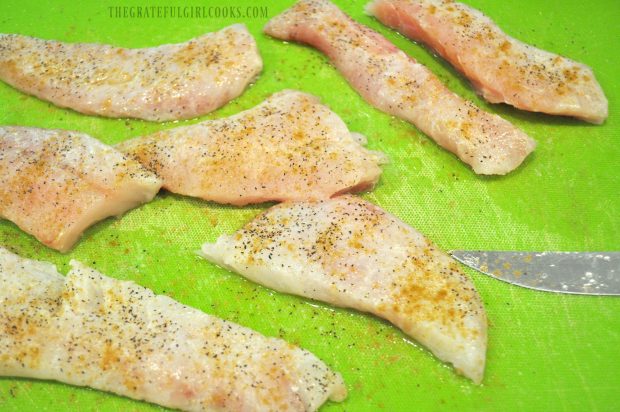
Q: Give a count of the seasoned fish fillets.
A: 7